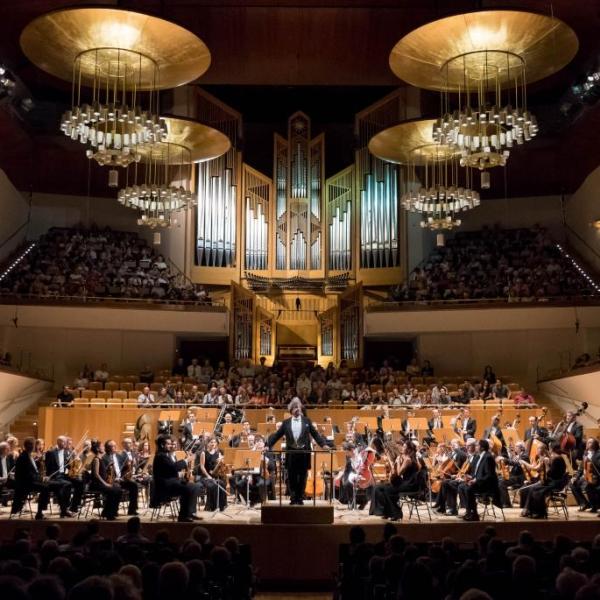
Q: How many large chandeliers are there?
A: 4